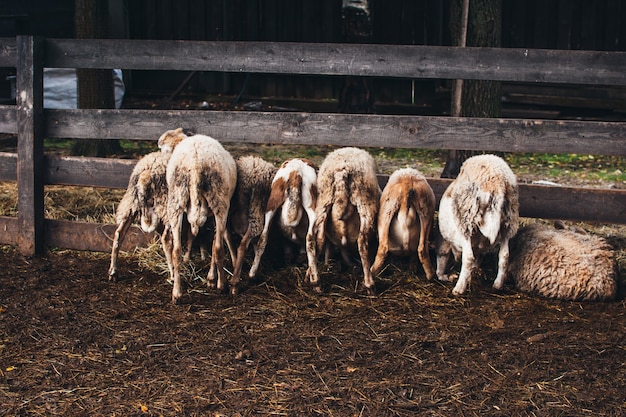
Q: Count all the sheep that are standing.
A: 7